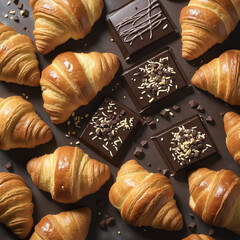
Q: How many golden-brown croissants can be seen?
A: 13